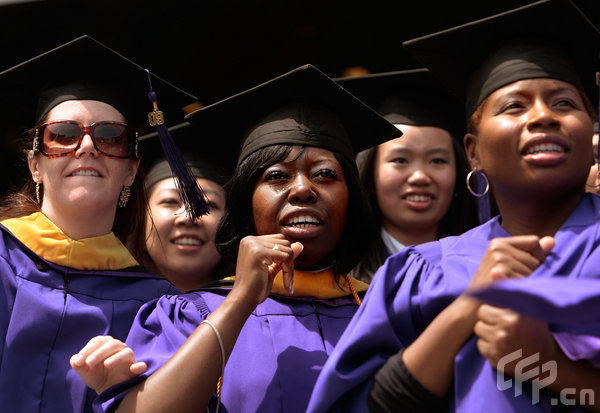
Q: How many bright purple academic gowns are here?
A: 3